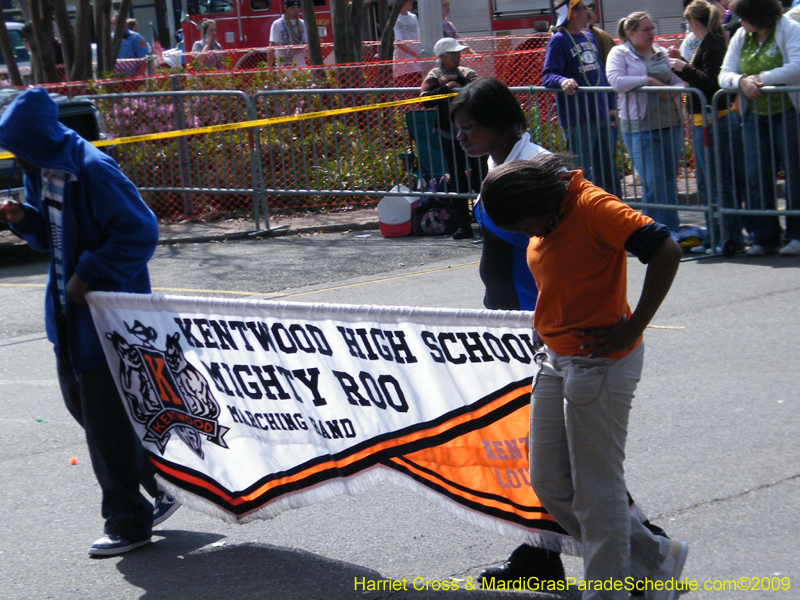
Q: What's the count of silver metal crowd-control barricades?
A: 4